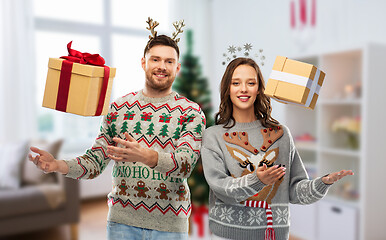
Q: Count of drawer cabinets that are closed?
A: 2